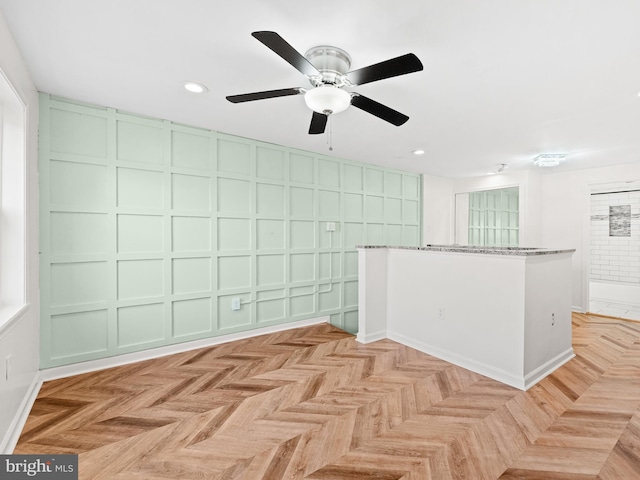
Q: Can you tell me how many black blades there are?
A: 5